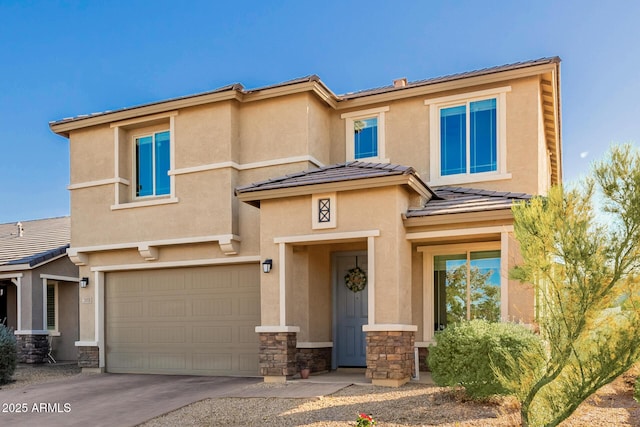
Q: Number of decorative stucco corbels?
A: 3